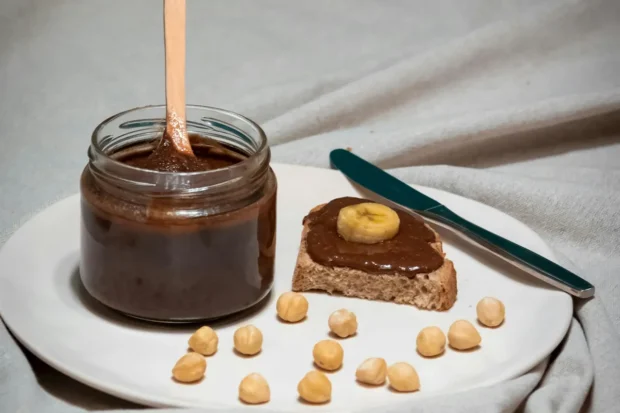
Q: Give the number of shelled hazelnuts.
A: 13